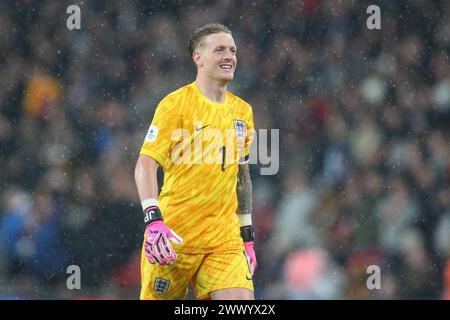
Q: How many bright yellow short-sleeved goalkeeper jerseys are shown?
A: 1